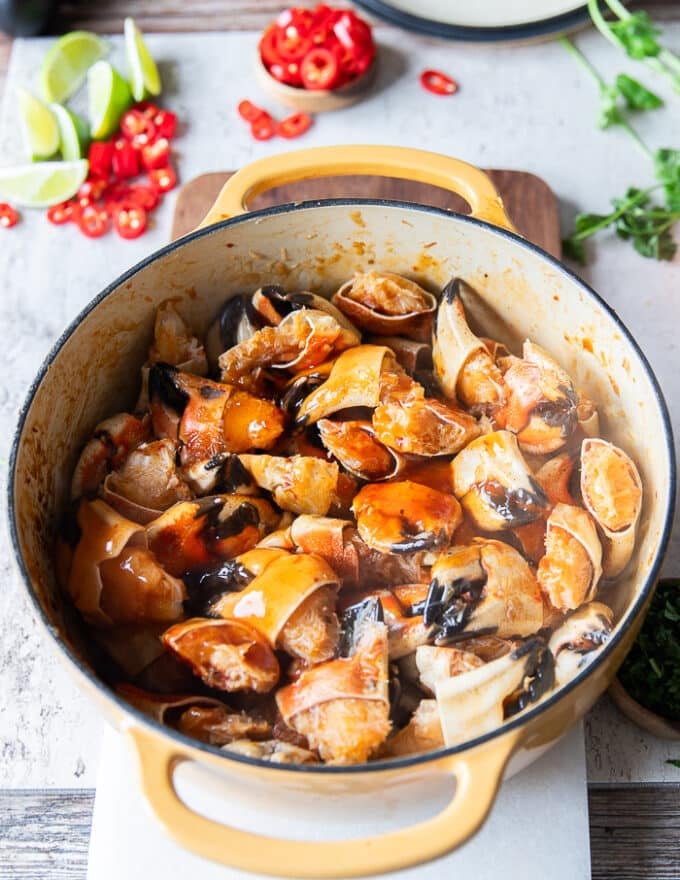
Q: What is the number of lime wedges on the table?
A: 6